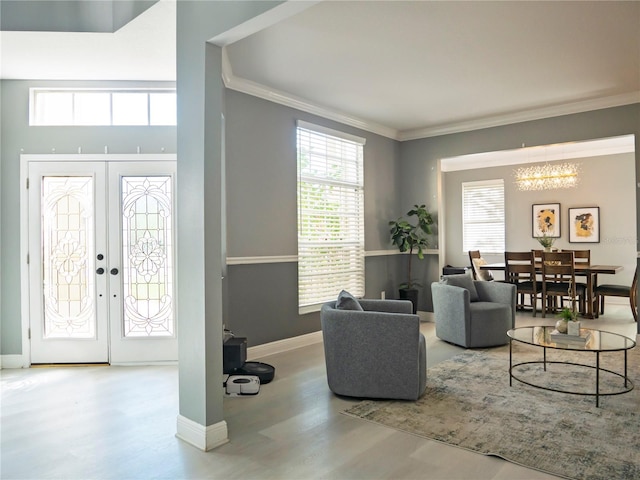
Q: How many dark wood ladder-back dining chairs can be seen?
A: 6